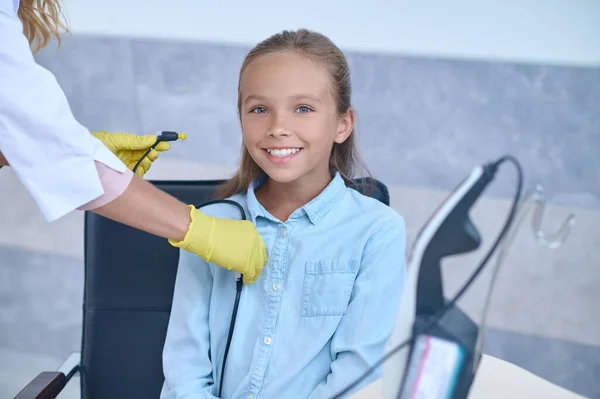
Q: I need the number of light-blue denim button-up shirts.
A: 1